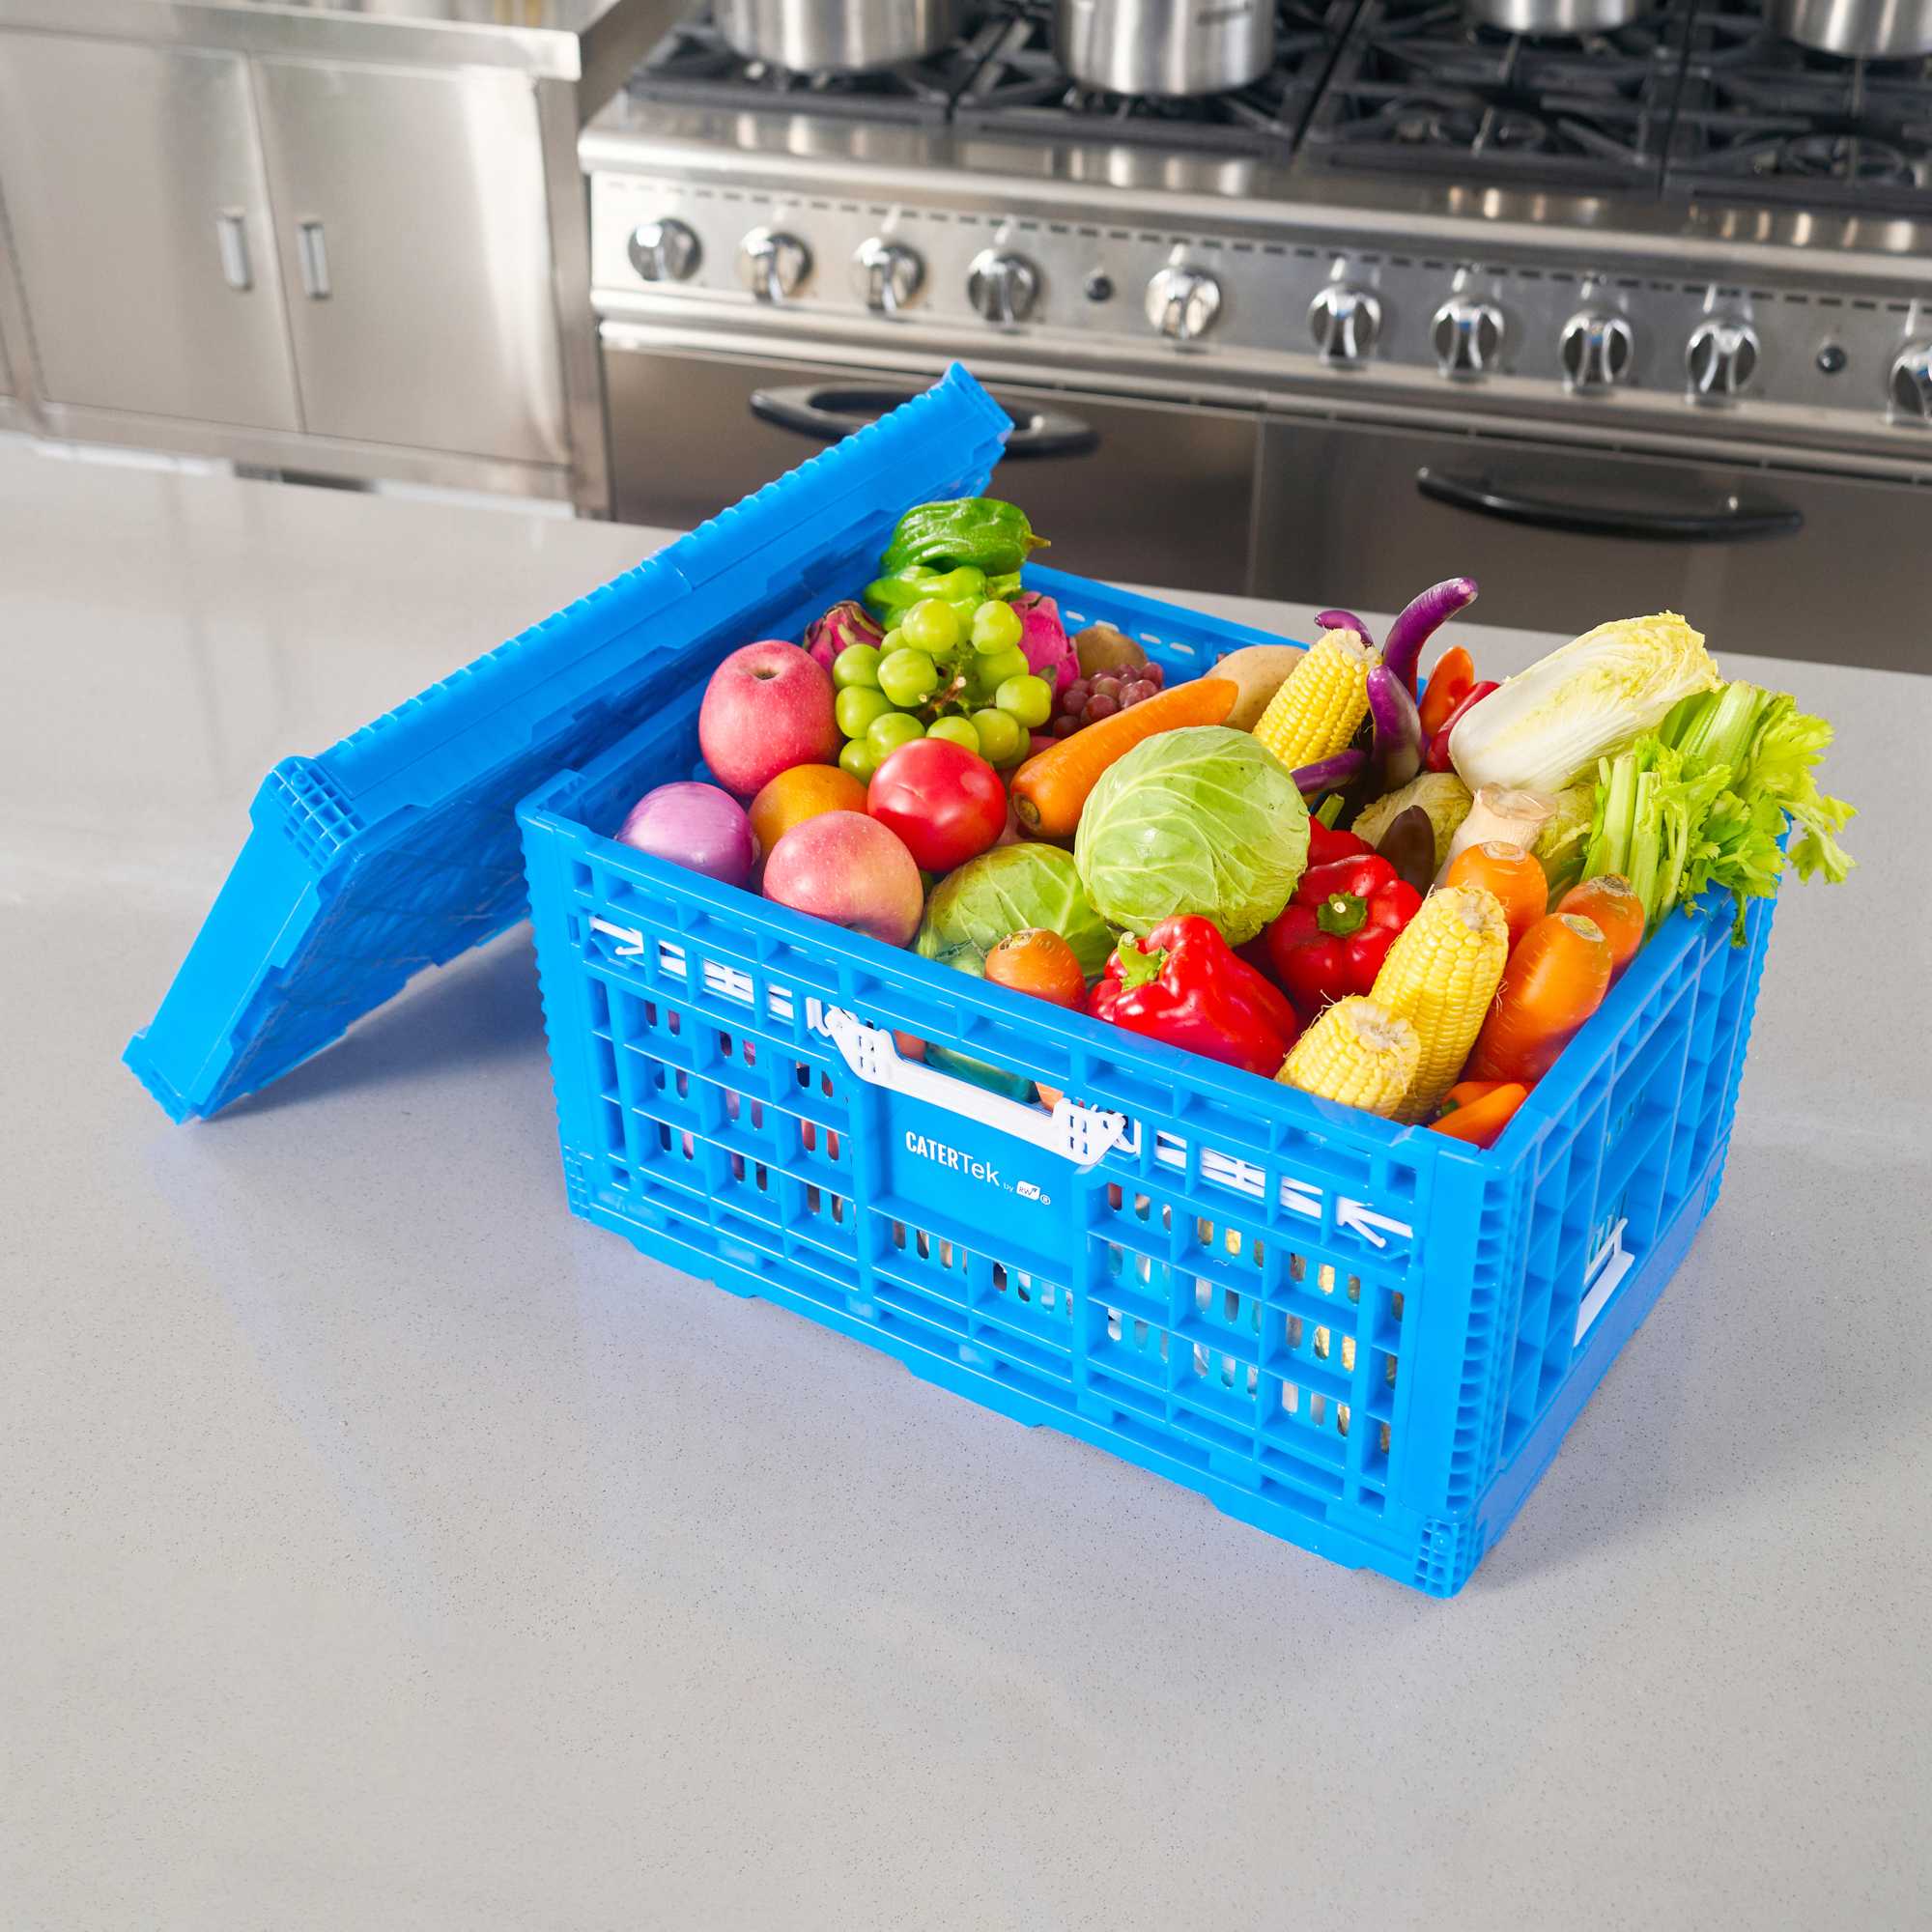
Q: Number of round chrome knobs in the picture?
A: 10